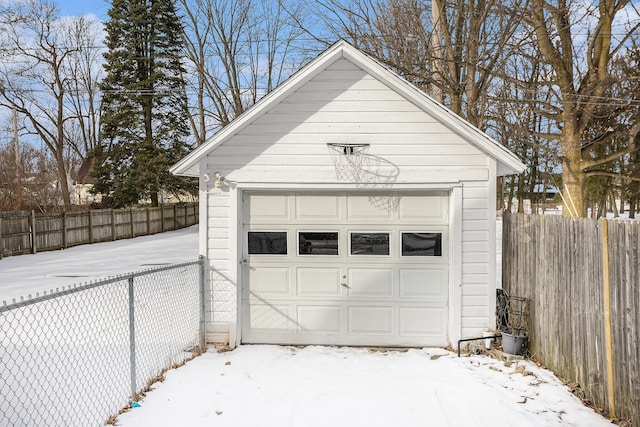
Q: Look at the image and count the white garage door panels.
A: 12